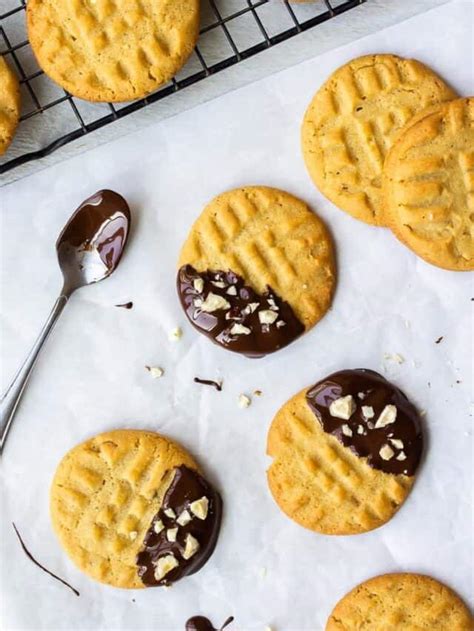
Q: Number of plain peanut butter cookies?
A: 5